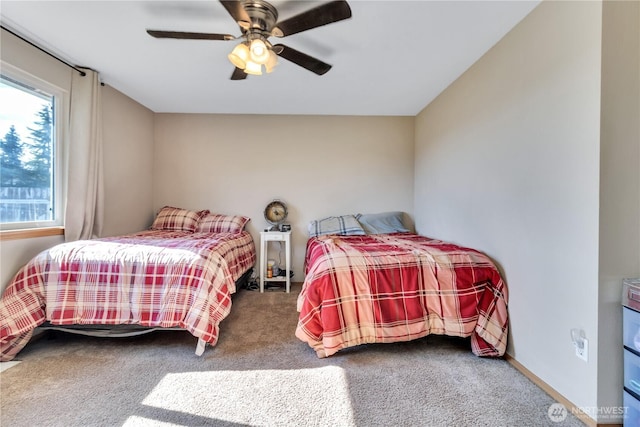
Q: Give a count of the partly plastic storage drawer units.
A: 1